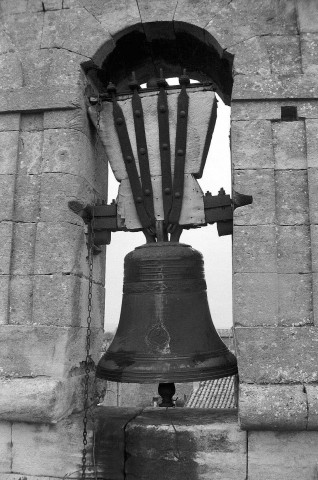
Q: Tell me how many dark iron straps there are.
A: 4